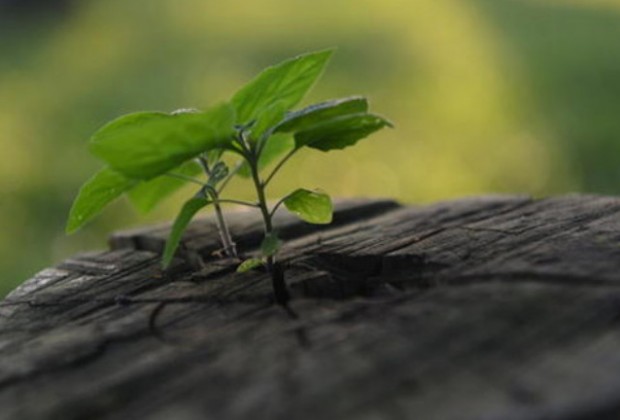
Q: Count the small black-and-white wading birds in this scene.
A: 0